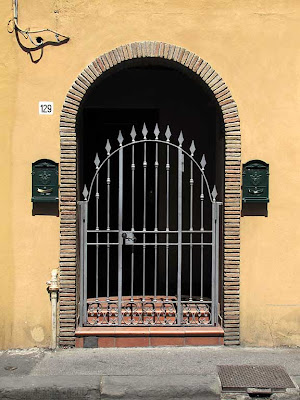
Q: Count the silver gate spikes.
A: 12